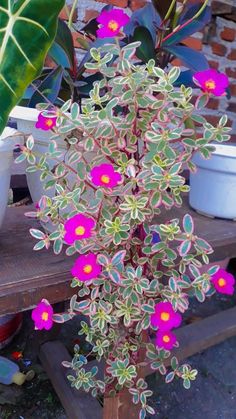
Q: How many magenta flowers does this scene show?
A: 10